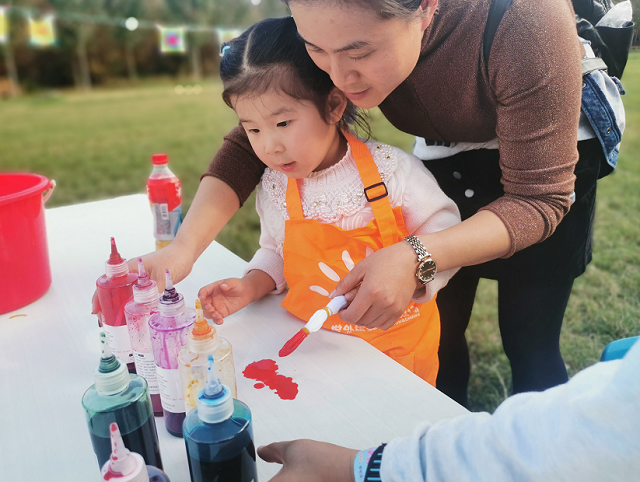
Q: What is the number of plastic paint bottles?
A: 7